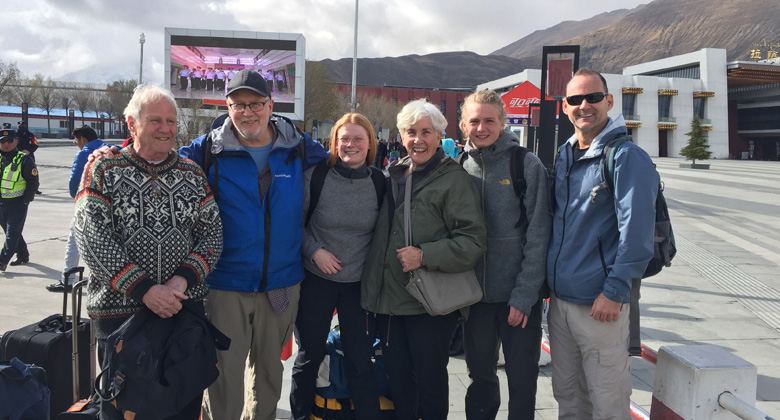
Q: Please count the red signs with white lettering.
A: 1